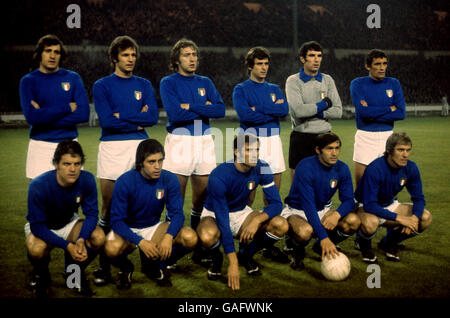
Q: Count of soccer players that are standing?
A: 6